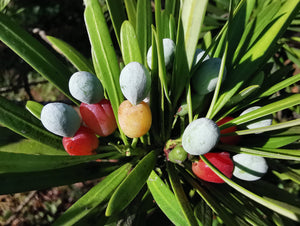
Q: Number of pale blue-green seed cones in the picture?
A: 9